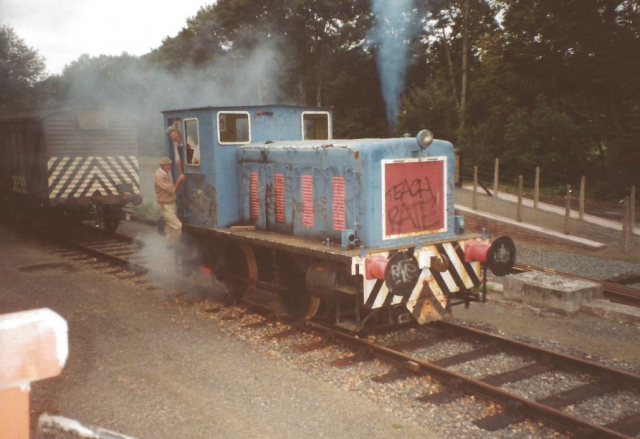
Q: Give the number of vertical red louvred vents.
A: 4